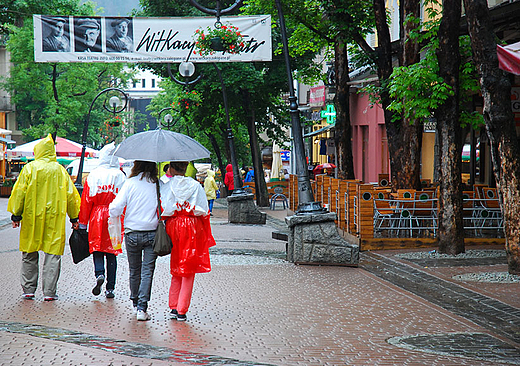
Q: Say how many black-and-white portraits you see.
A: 3